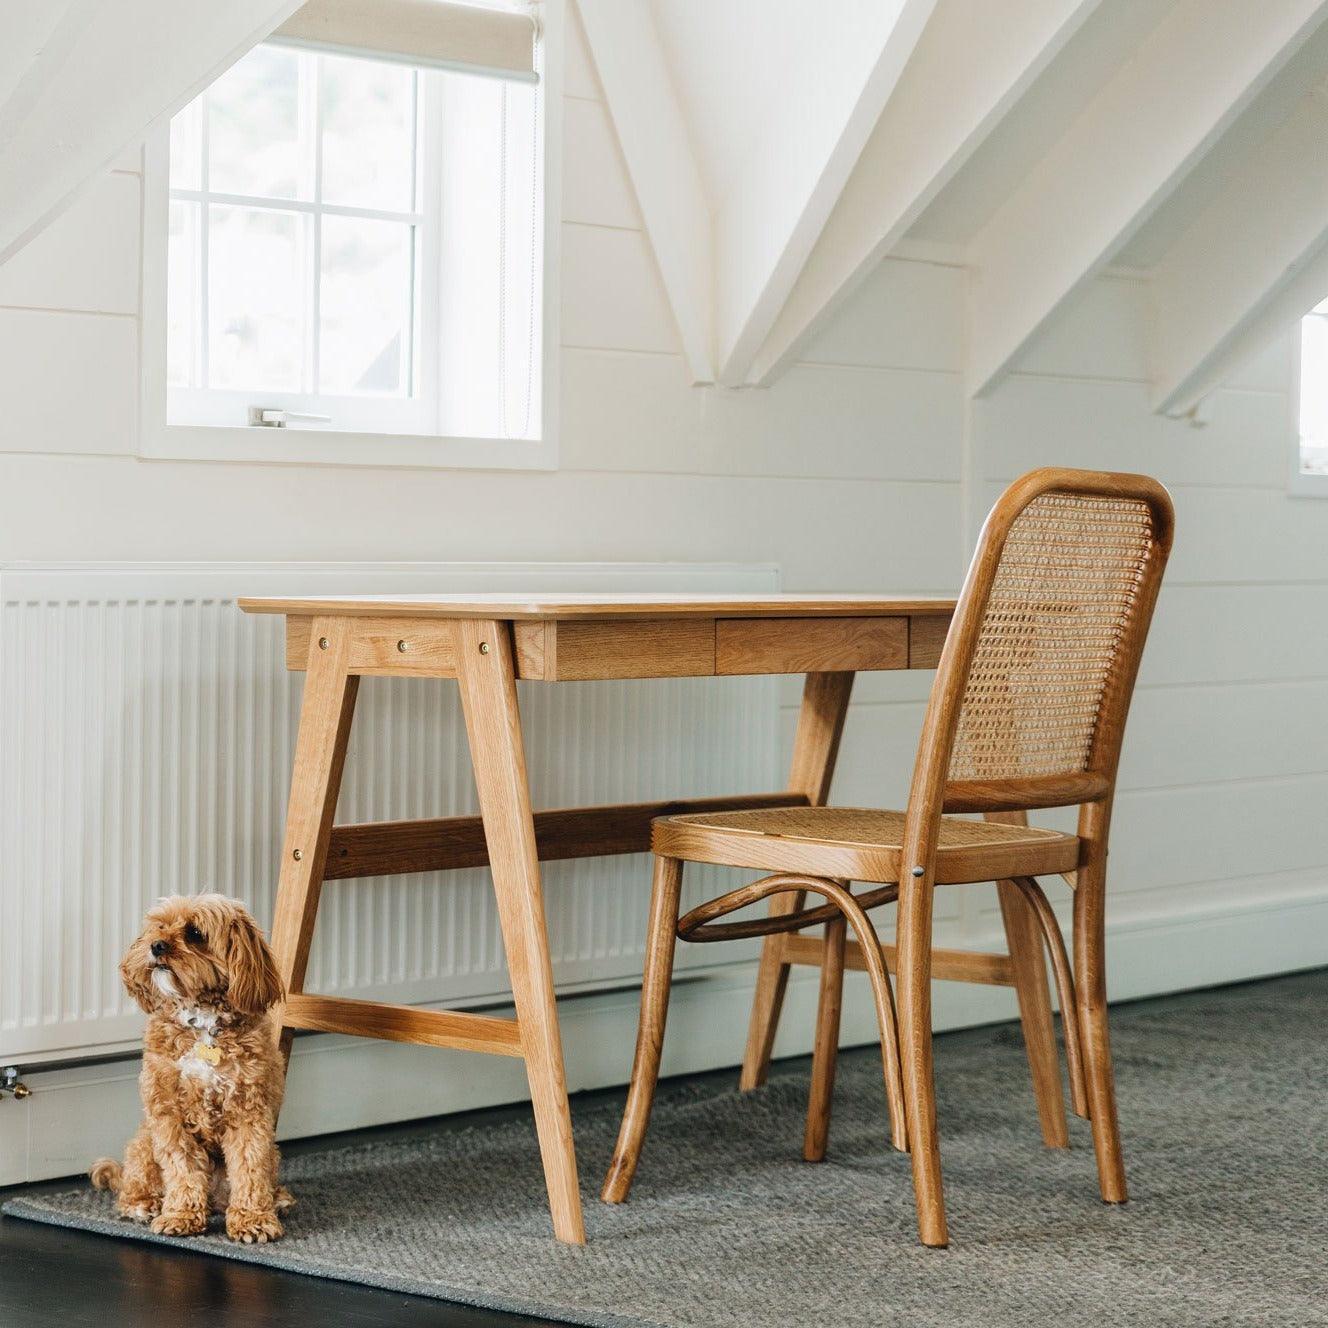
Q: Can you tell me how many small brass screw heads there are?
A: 4